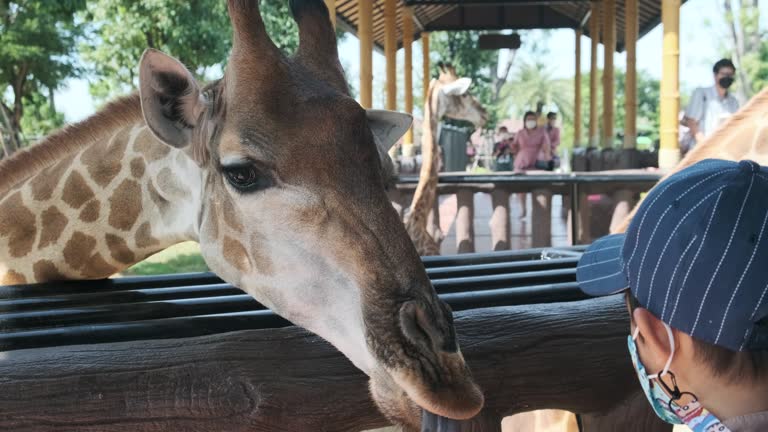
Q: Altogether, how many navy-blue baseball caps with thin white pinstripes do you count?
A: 1